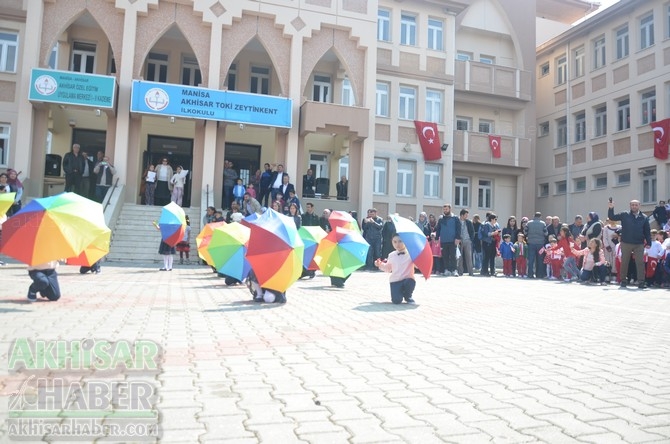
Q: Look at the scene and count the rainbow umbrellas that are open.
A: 11